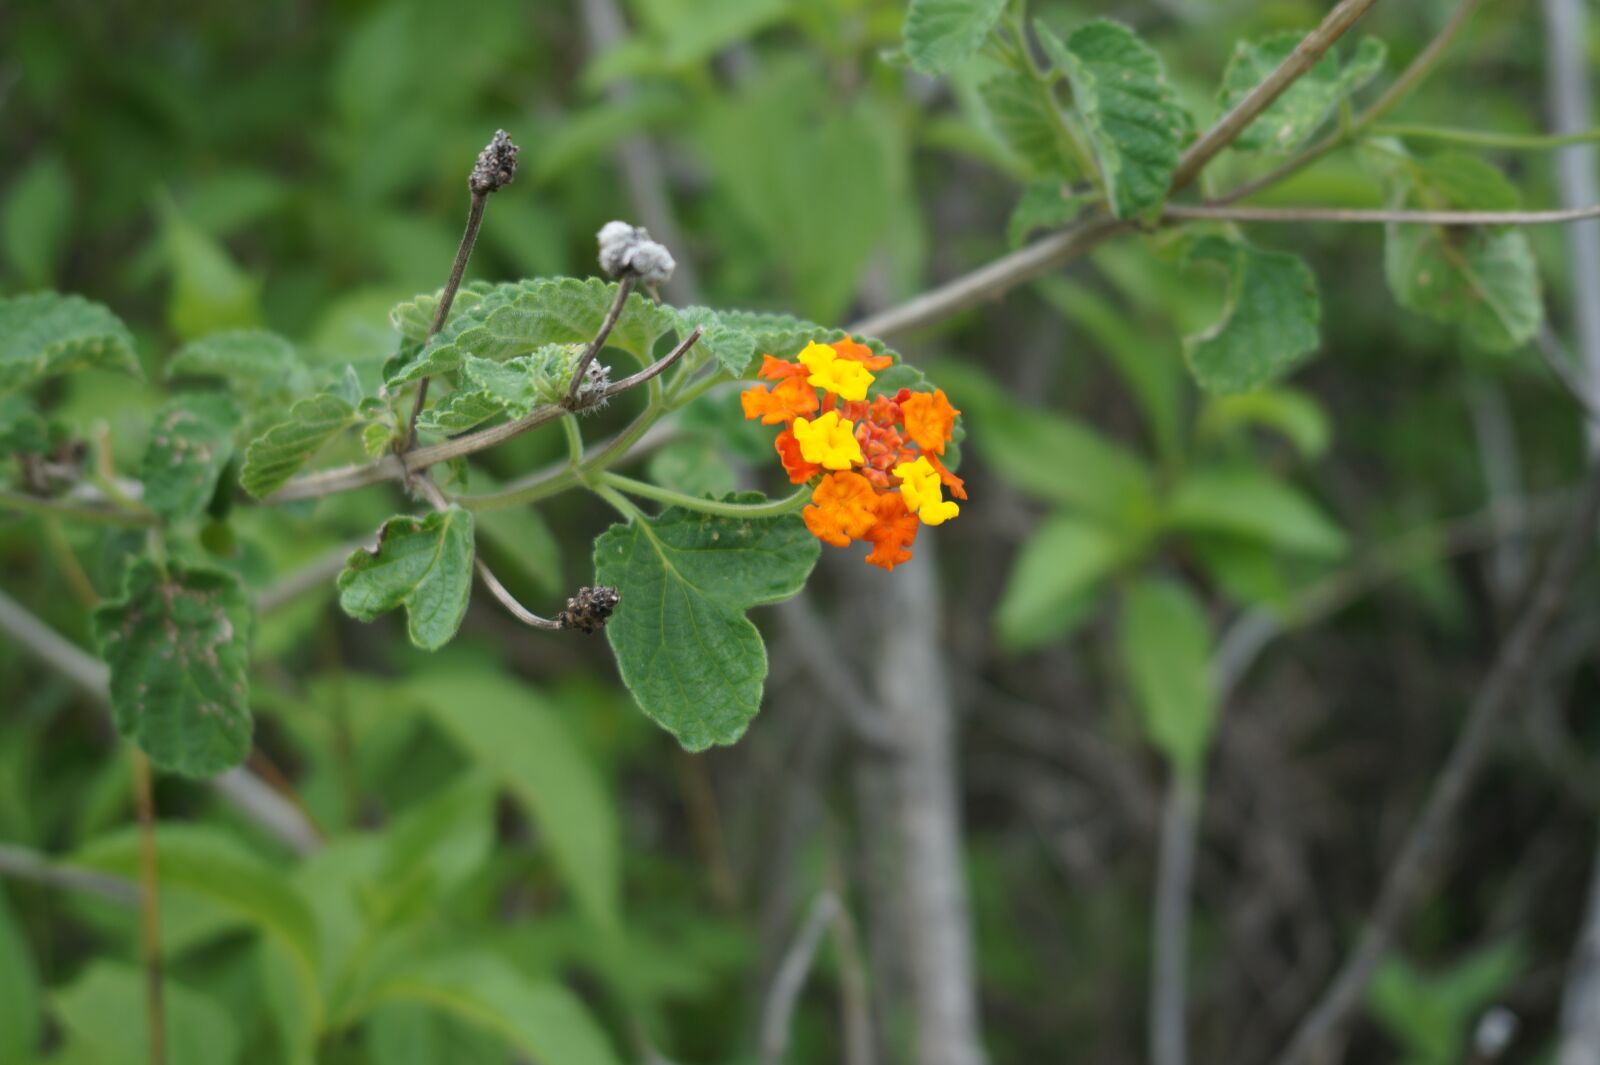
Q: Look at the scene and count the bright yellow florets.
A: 3